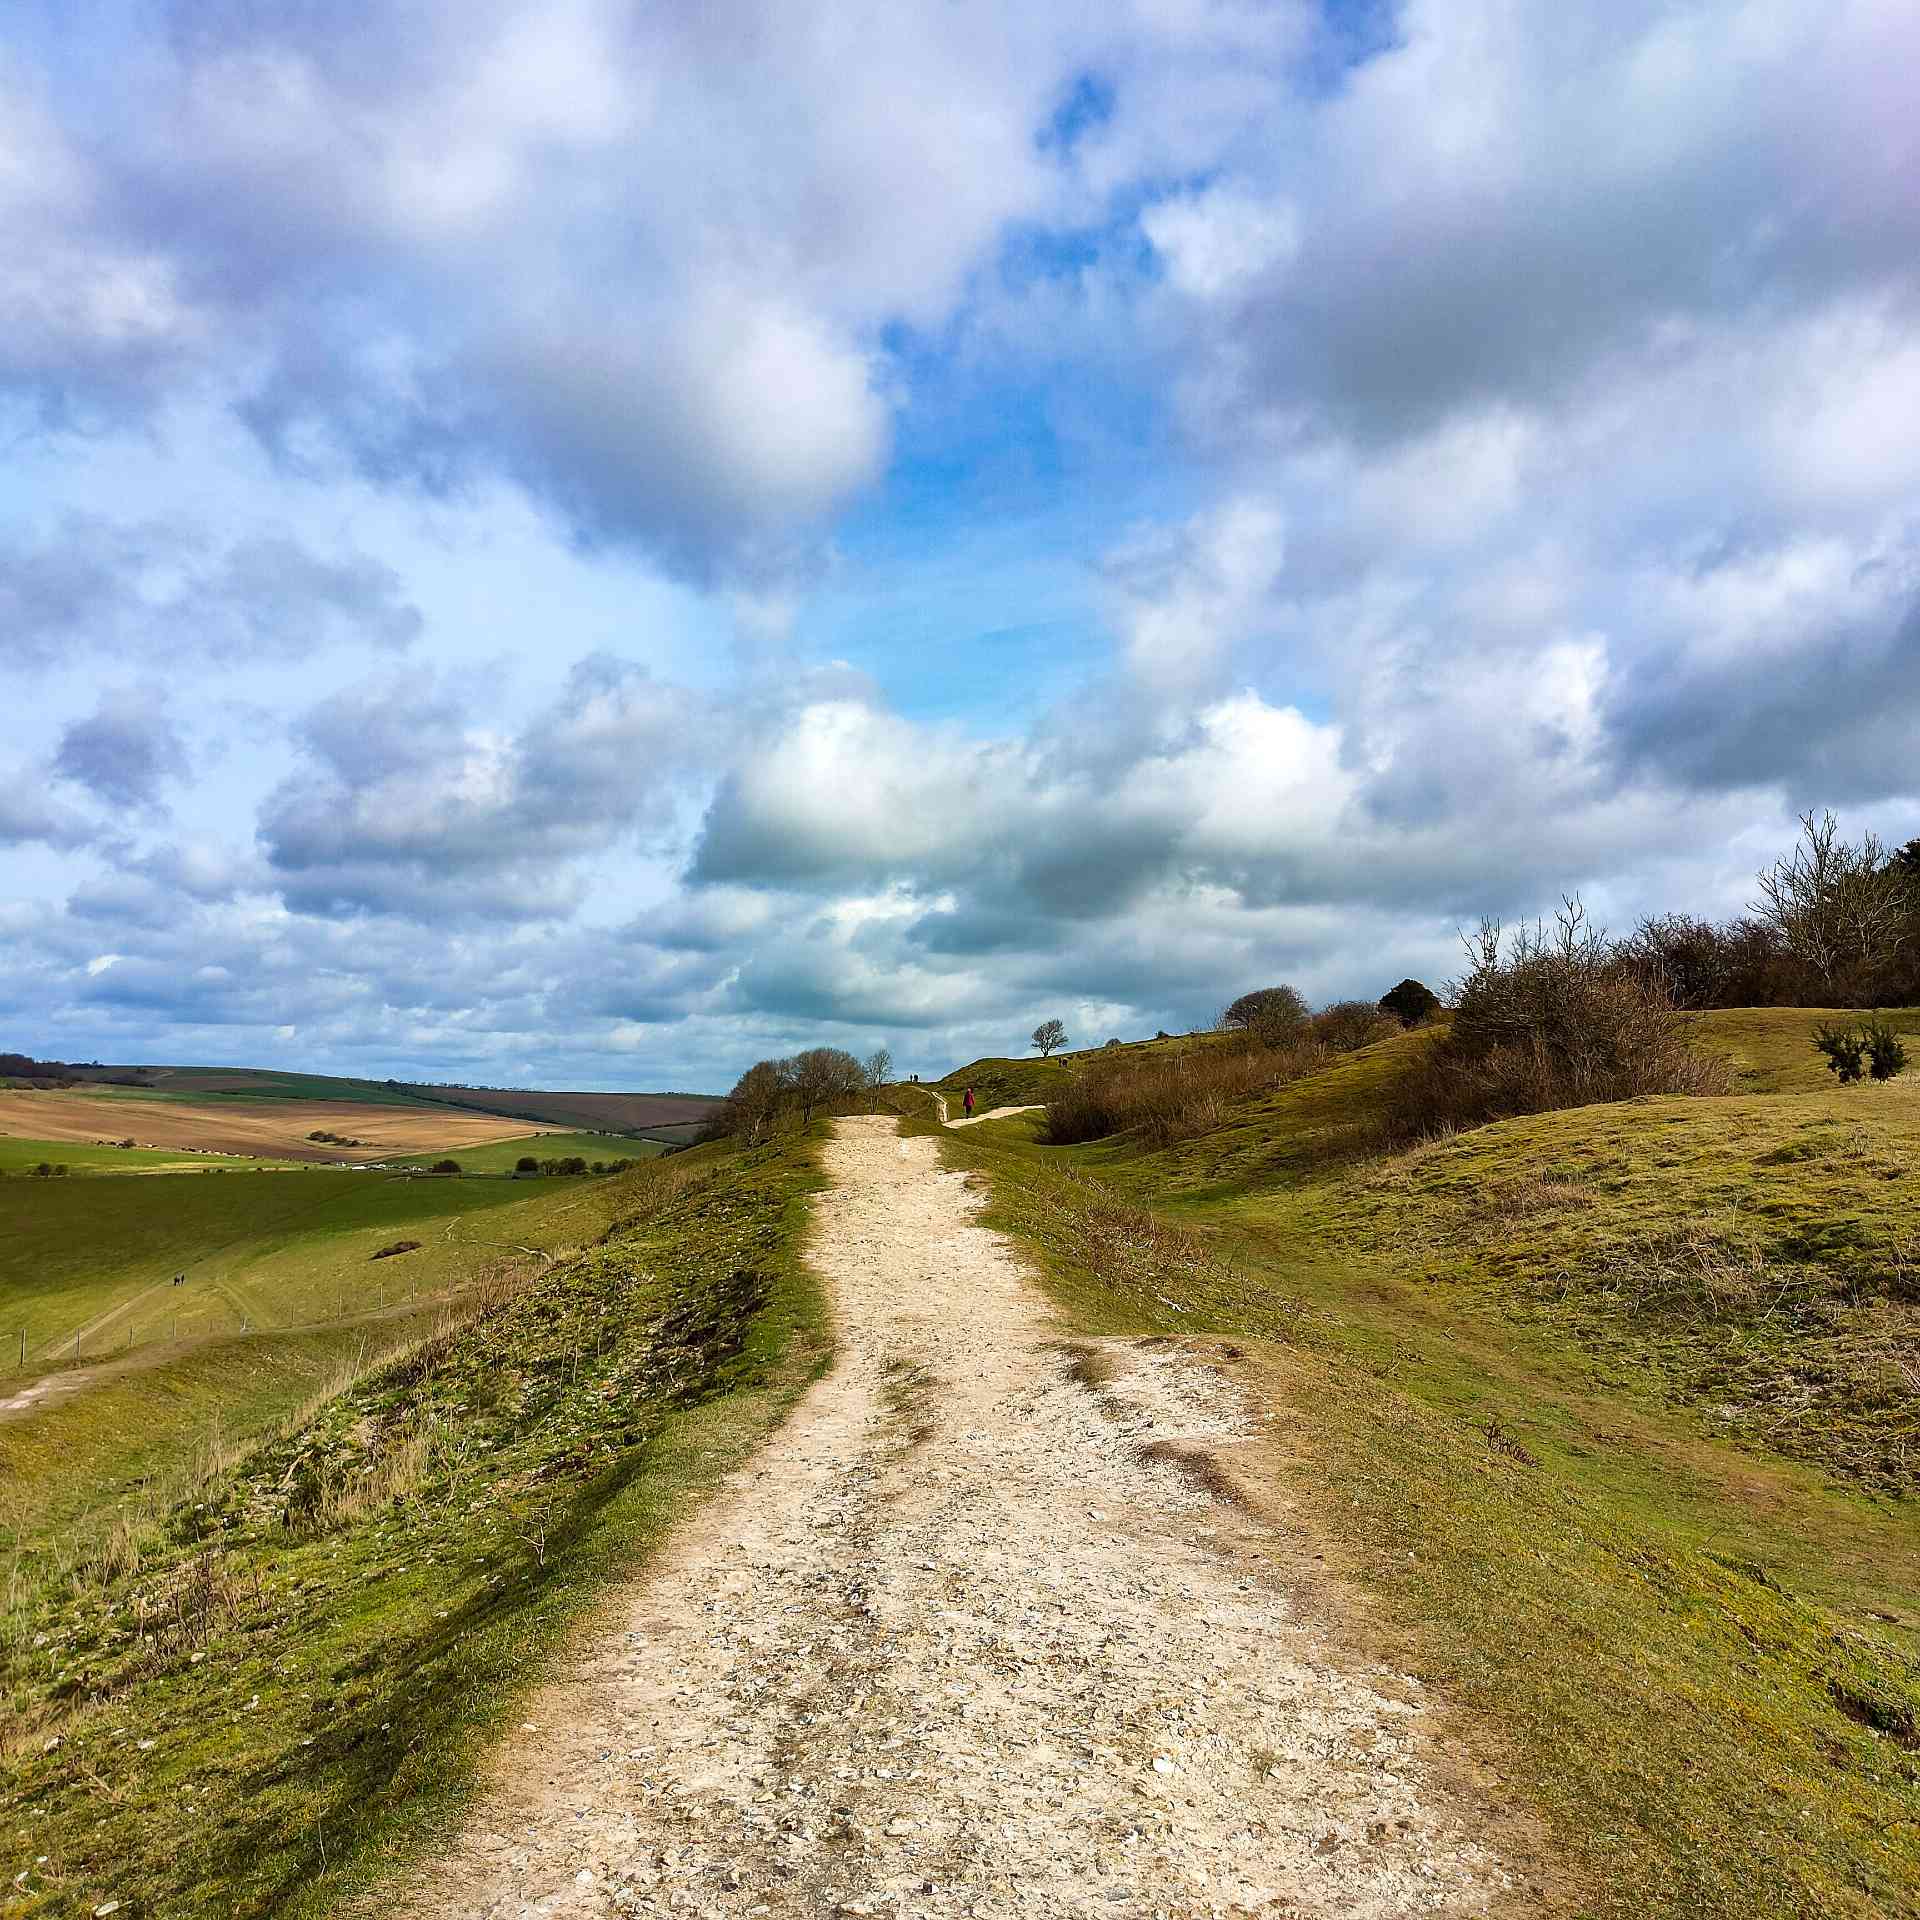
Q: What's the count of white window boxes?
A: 0